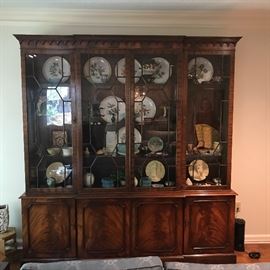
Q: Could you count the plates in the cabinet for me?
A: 12